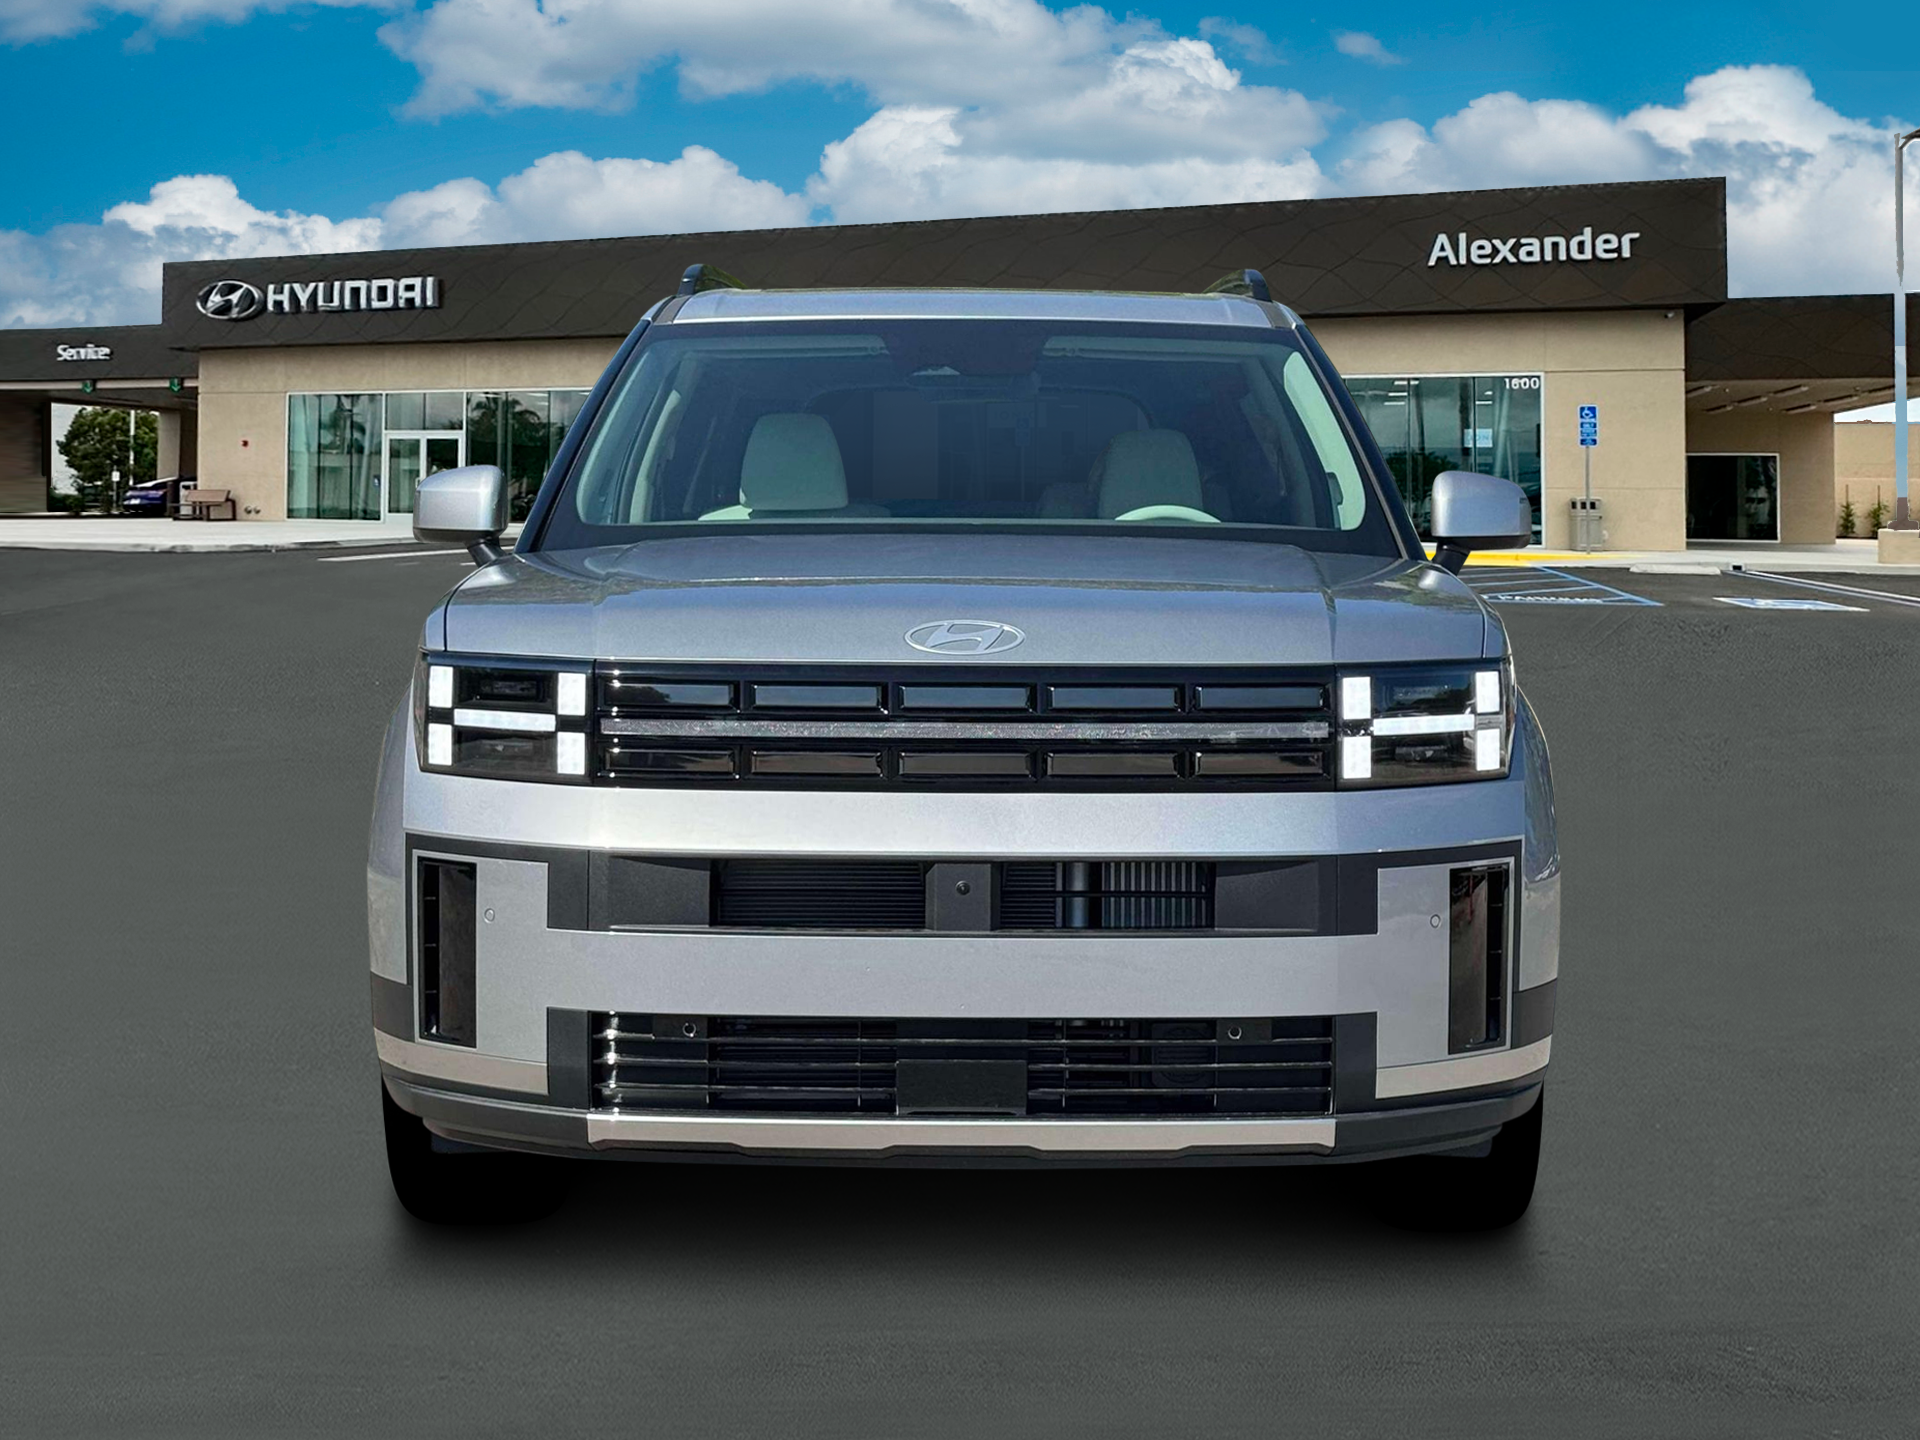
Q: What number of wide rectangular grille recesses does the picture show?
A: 10